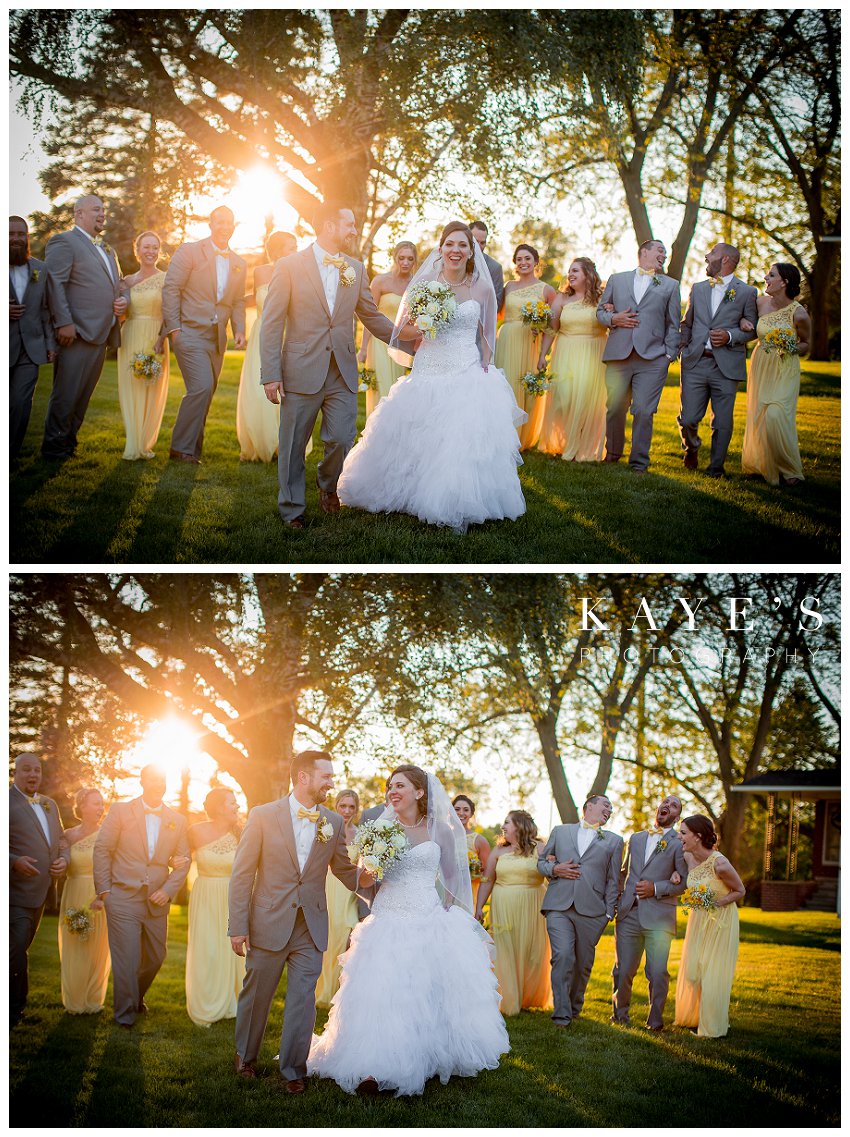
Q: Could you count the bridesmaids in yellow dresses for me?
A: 6